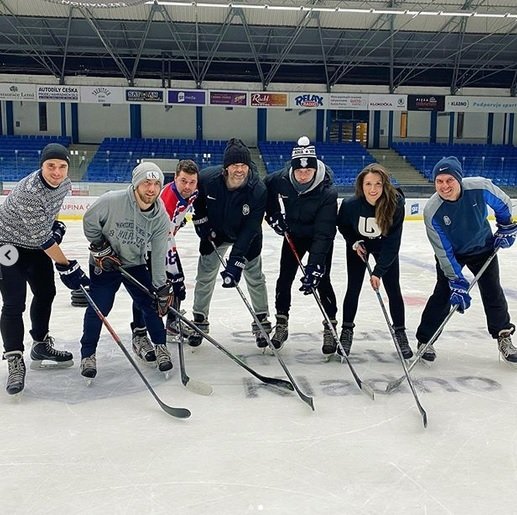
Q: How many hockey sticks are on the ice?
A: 7